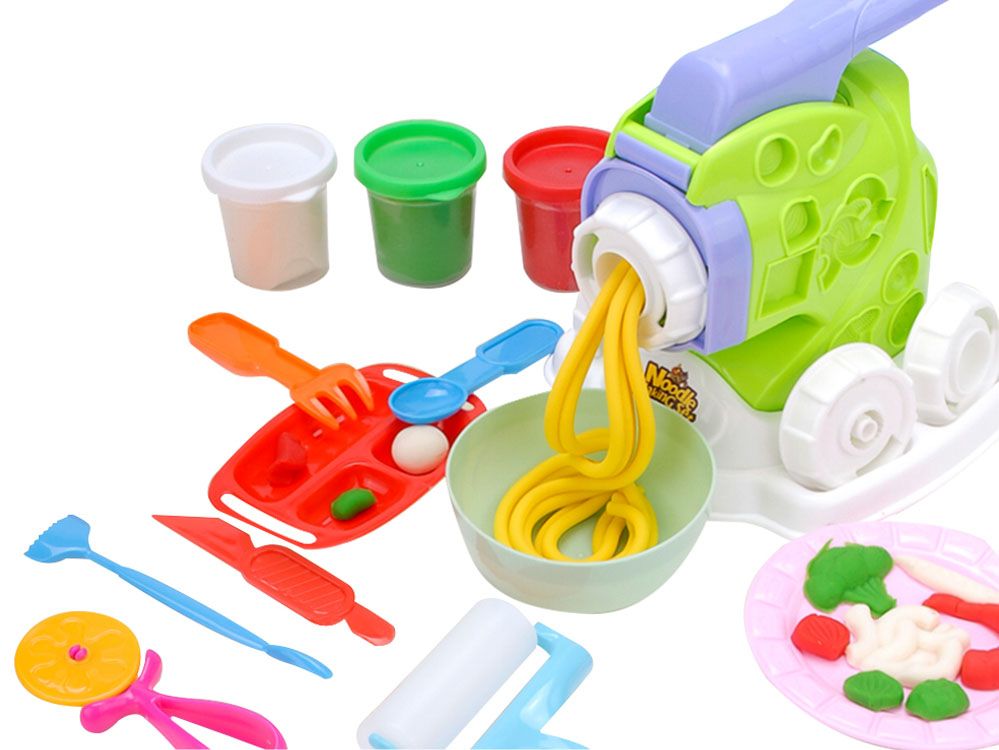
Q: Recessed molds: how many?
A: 9